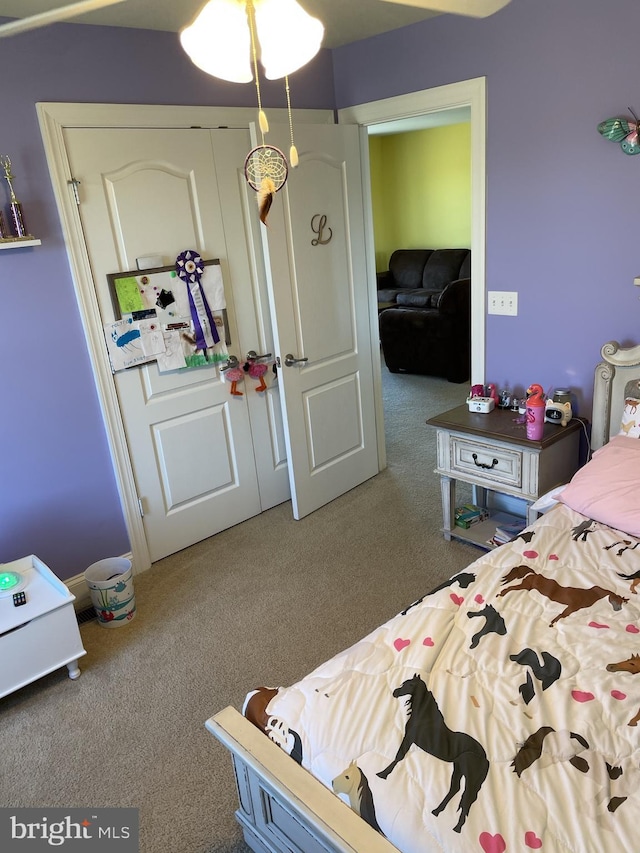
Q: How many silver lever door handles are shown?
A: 3